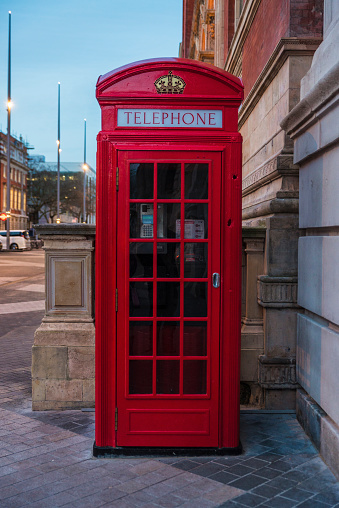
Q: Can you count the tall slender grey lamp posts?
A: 3